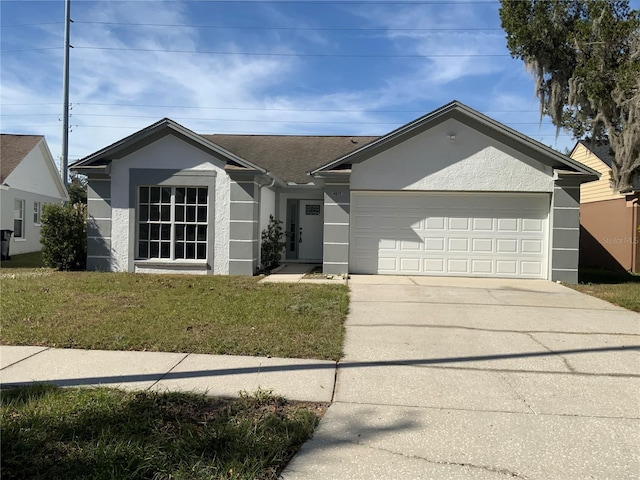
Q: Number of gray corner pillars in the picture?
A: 4